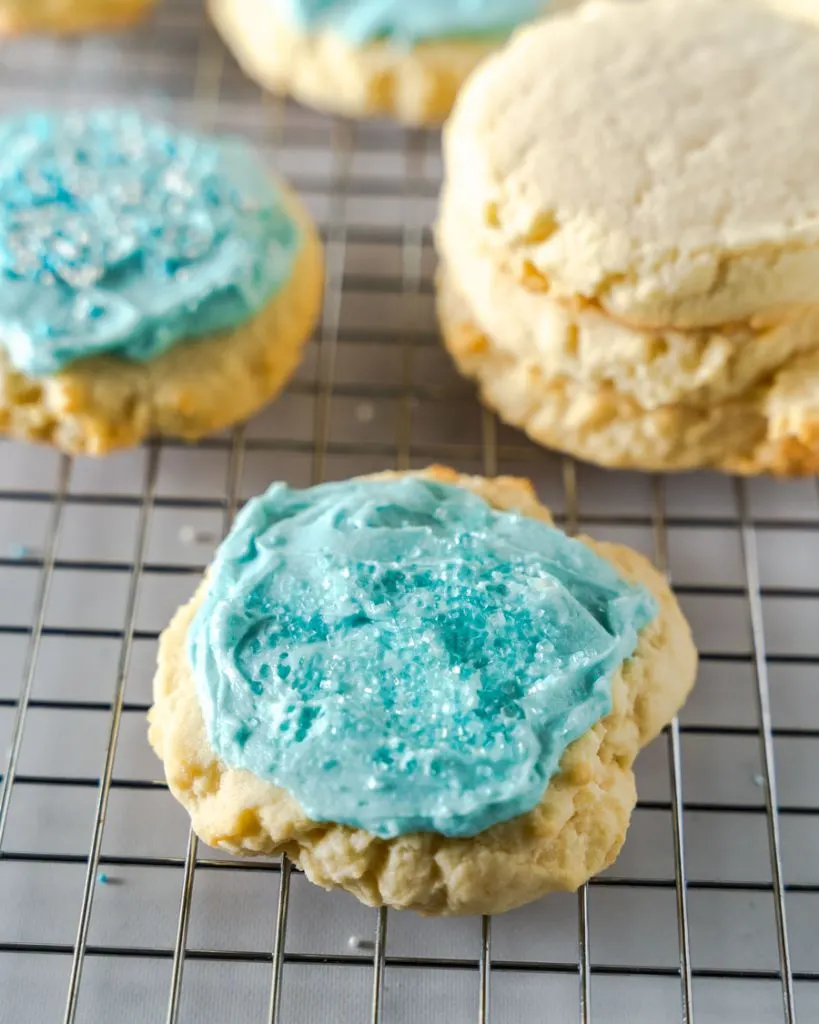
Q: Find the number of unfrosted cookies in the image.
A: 3